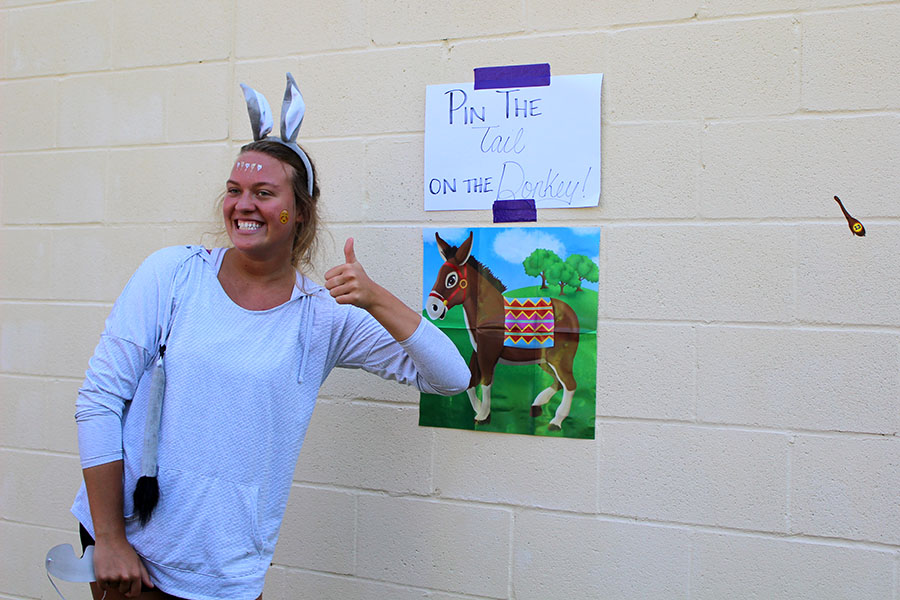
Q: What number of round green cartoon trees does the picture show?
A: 3